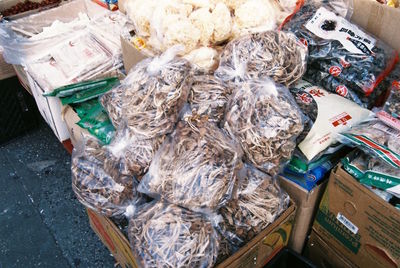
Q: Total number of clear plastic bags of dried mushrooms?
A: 9